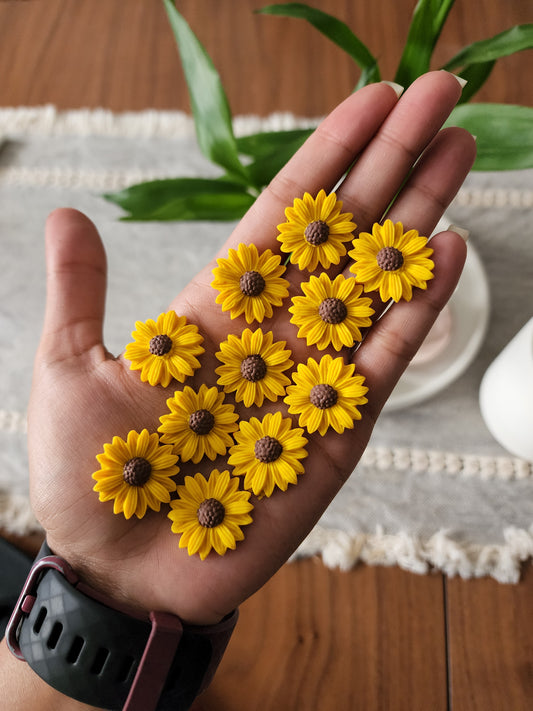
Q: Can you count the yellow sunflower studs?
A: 11